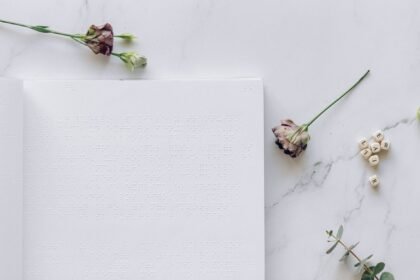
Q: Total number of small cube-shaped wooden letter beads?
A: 7